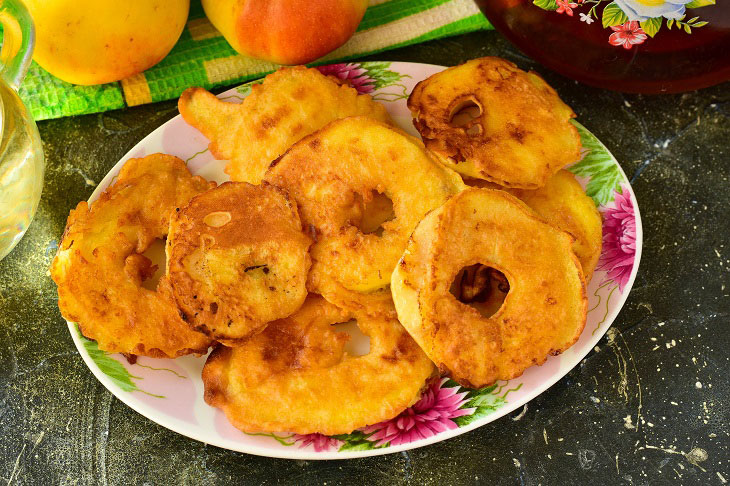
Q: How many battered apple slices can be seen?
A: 8